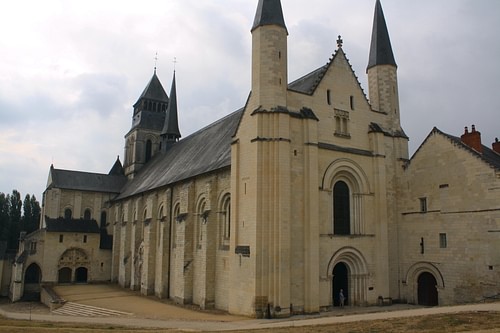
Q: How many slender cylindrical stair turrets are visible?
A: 2